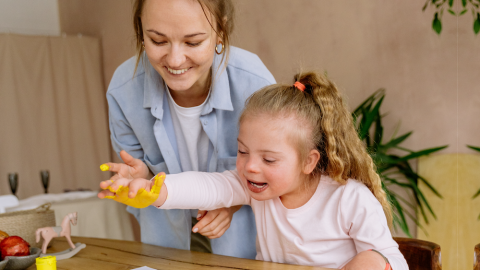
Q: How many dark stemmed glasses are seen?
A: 2